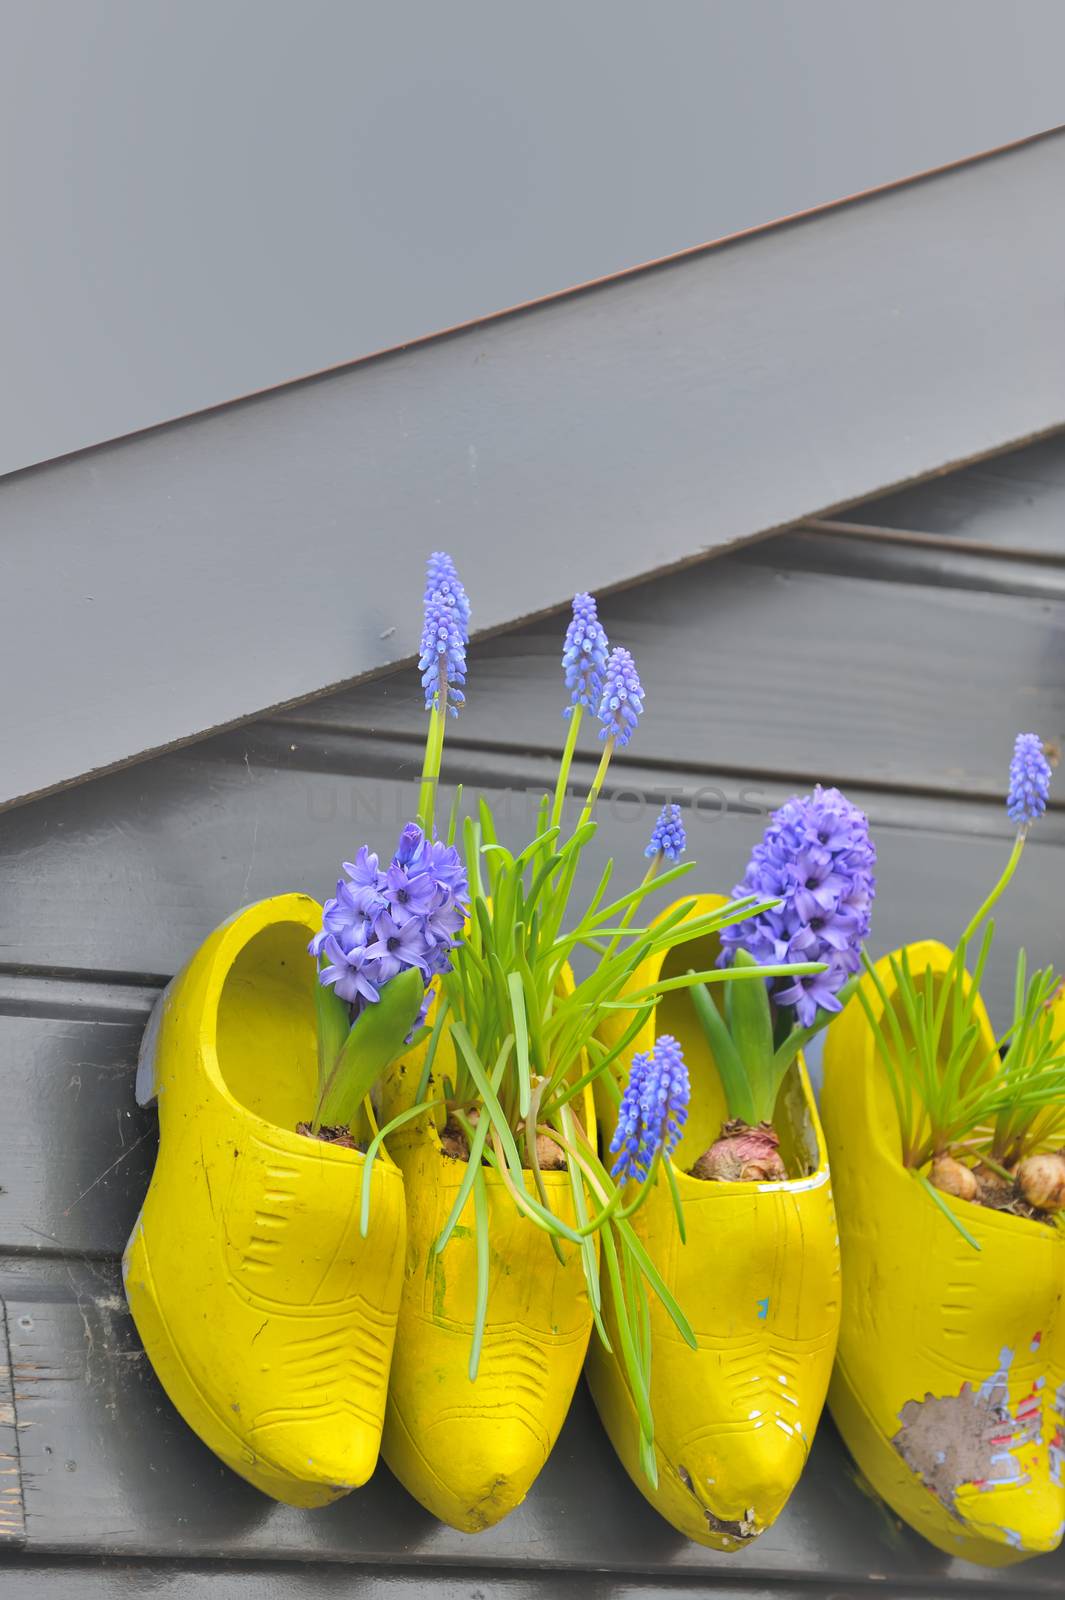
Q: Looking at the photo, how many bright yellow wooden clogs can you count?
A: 4